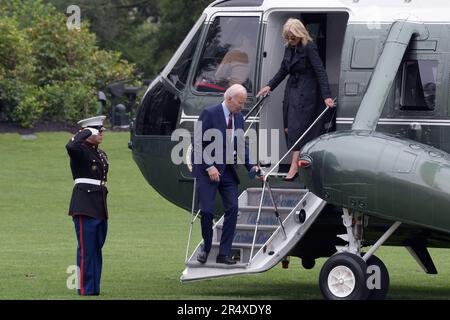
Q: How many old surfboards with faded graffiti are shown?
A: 0